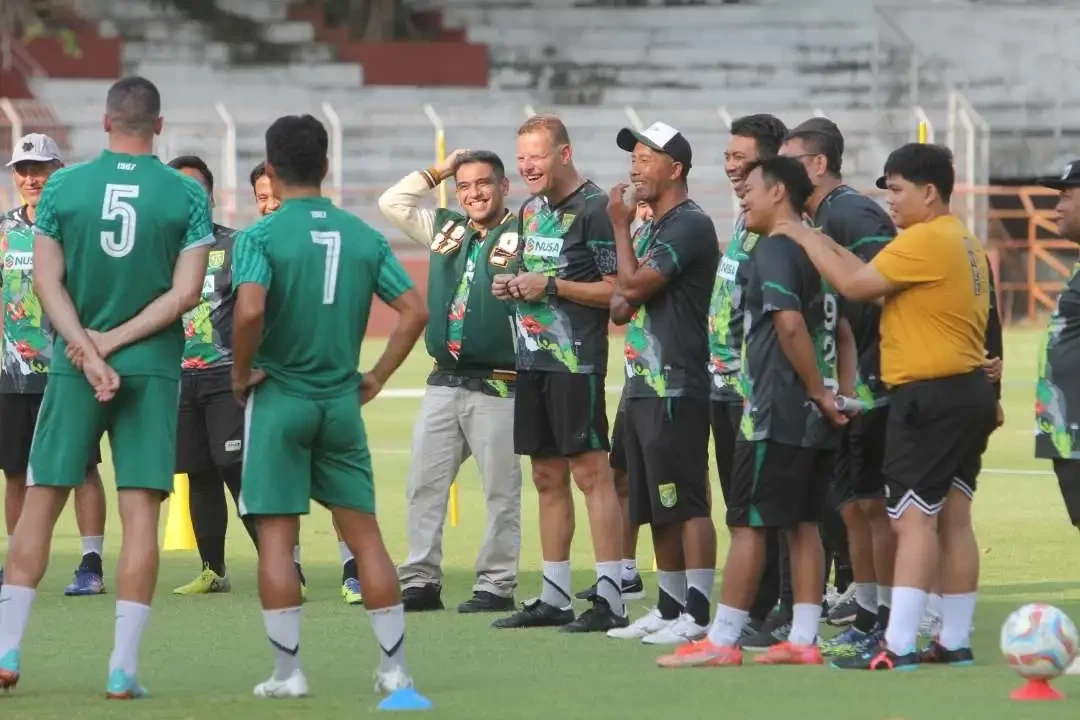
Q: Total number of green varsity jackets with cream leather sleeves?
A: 1